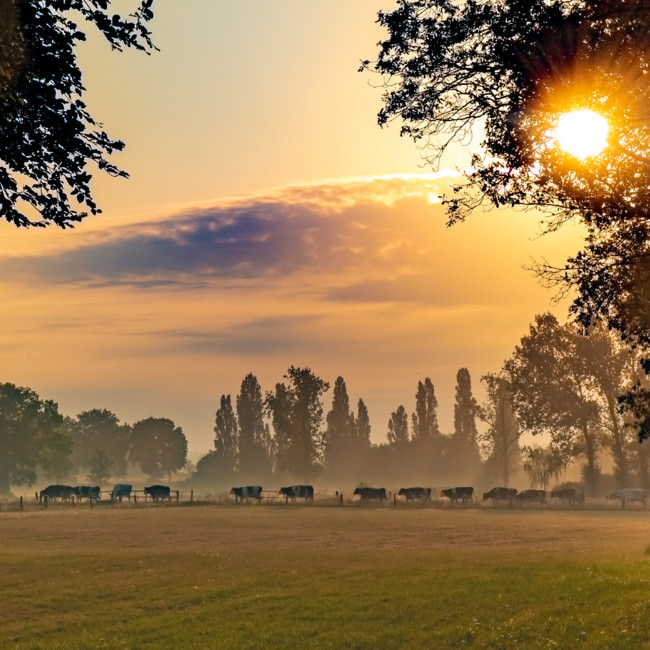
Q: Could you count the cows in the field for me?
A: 13